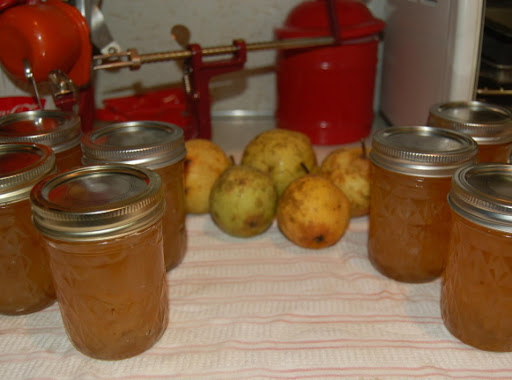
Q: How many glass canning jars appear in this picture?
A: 7